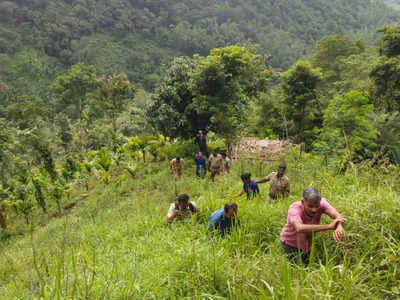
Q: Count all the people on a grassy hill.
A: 10